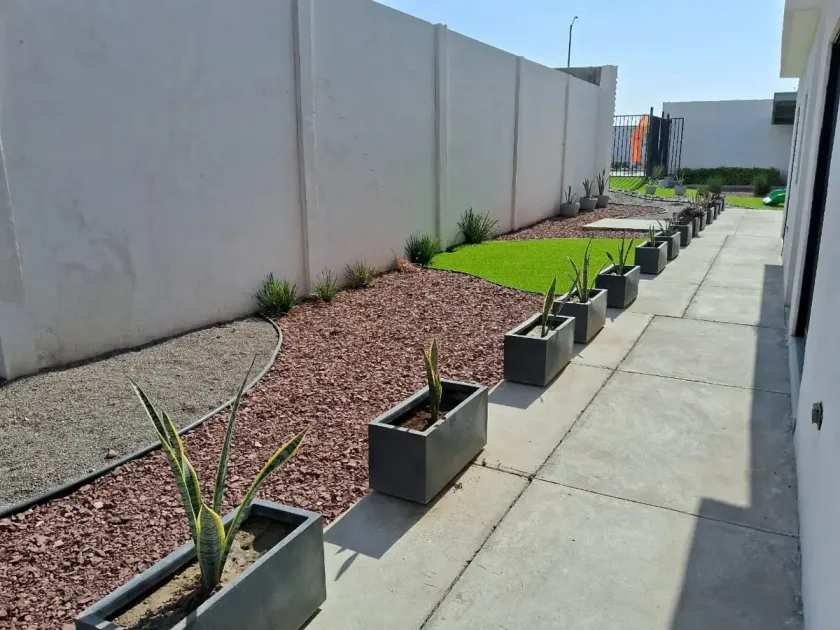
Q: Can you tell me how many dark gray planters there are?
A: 14